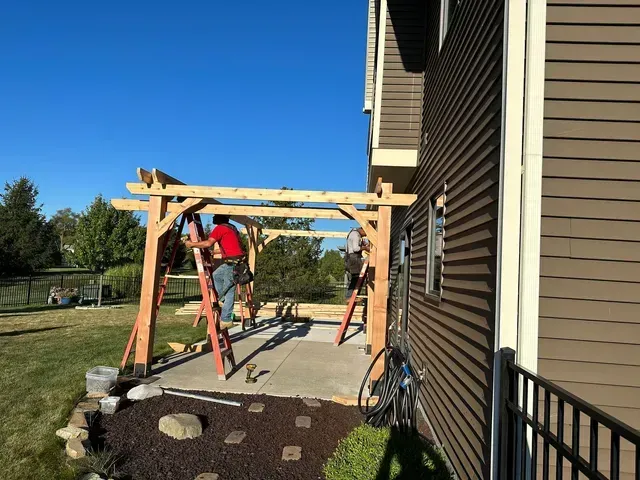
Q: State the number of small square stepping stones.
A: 6